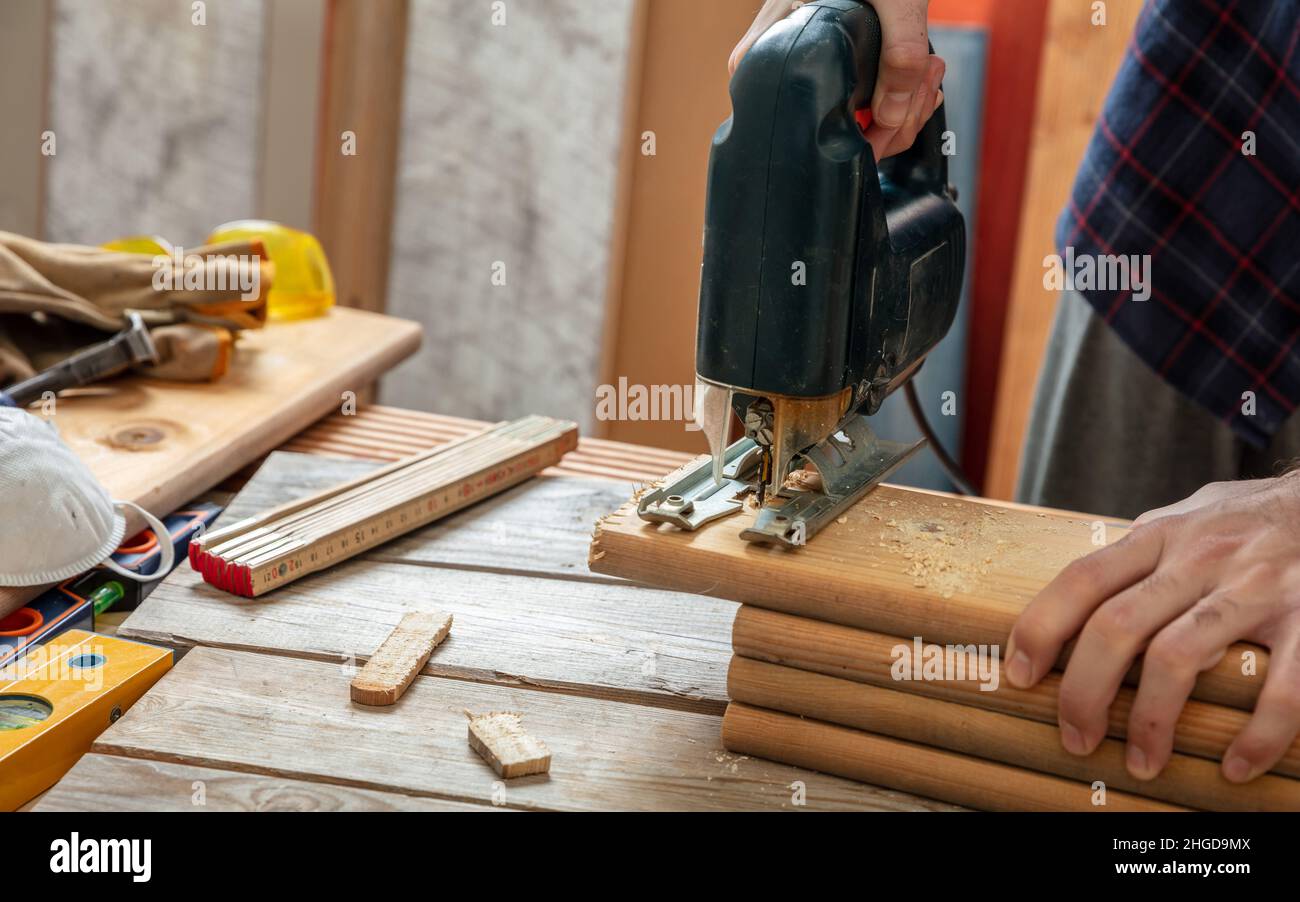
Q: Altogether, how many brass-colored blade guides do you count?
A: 1